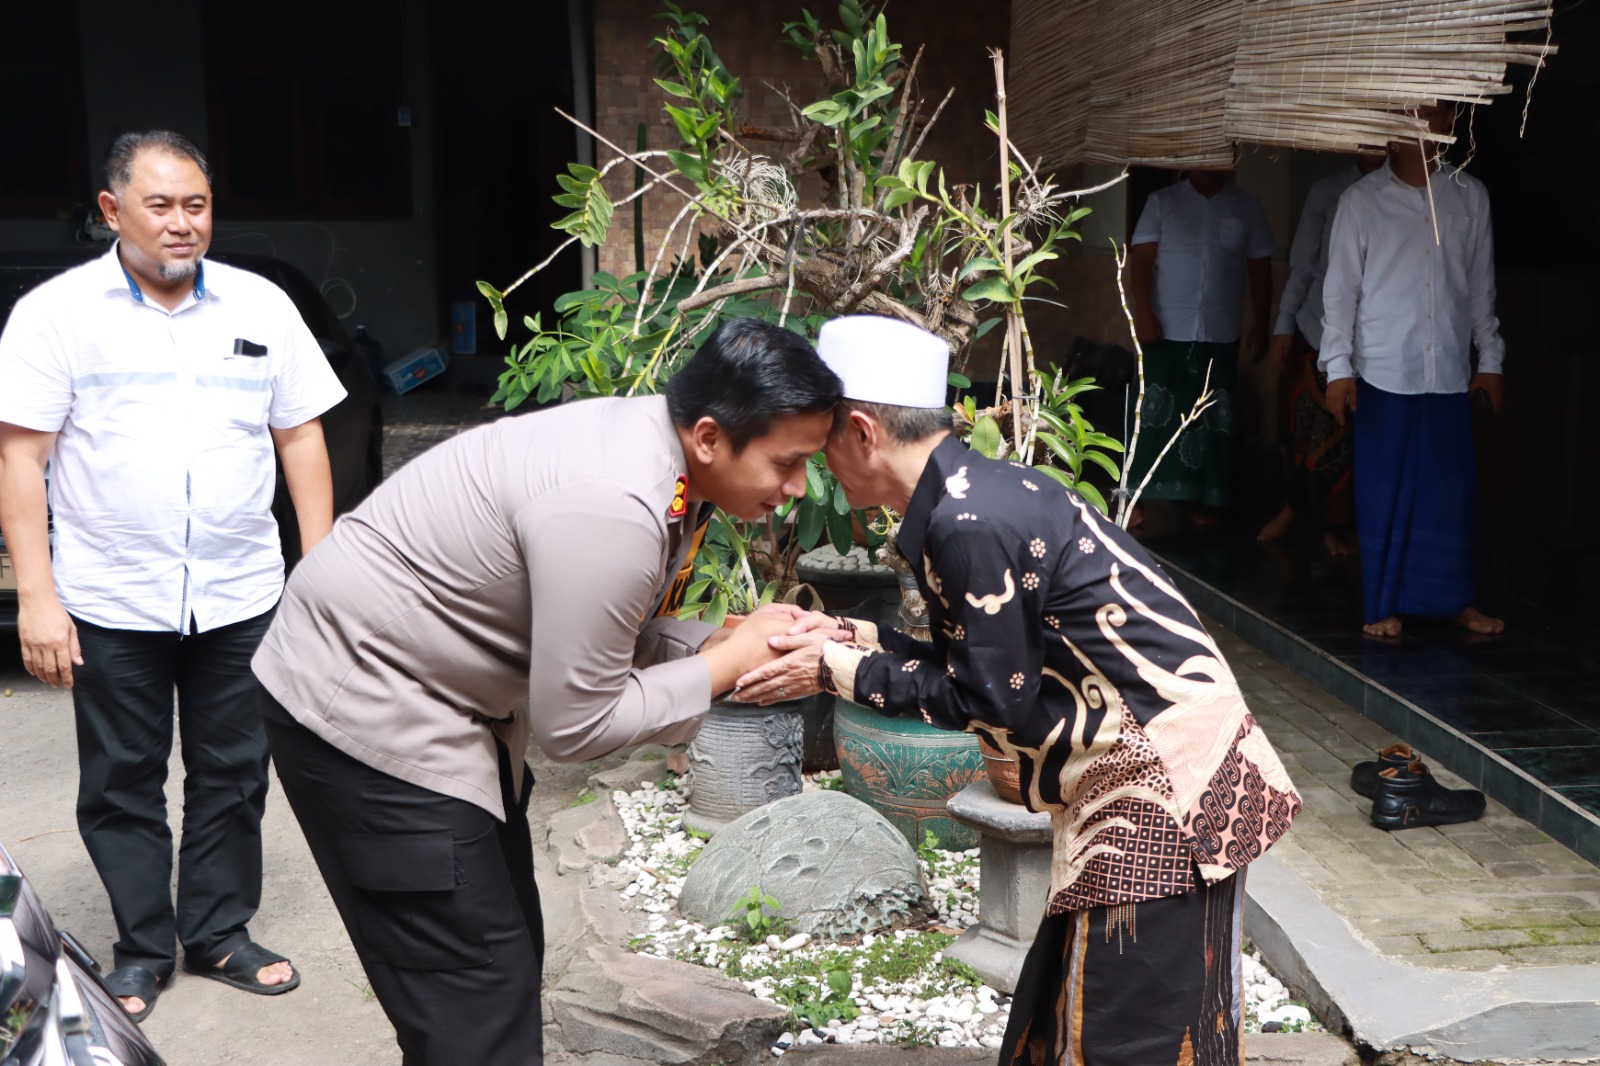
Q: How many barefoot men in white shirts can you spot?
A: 3